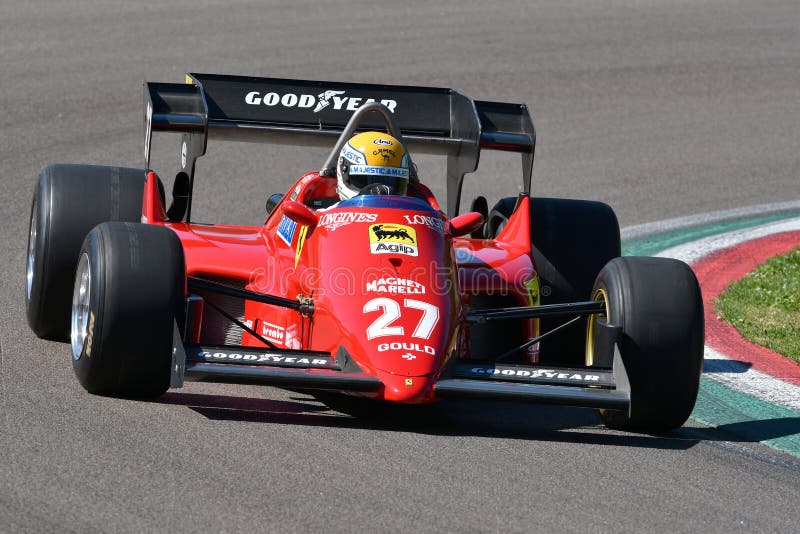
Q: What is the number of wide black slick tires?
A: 4